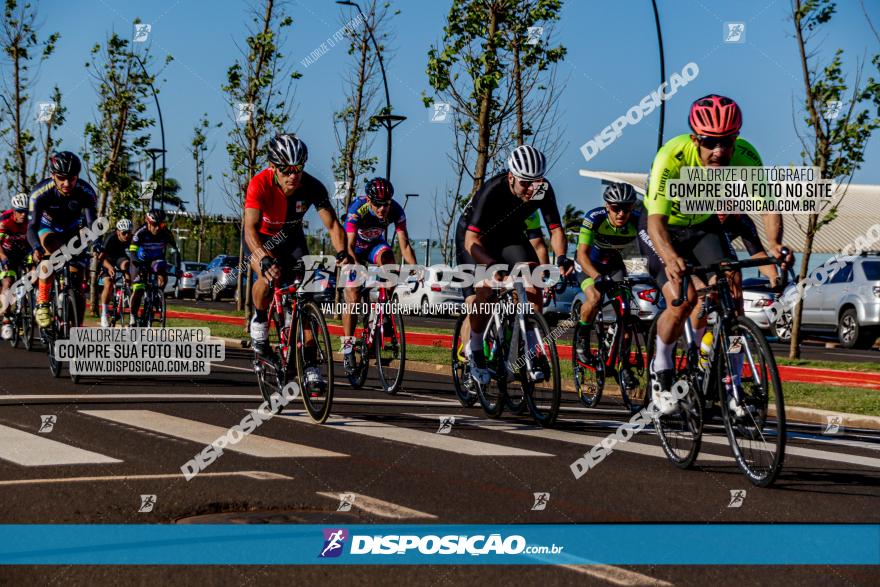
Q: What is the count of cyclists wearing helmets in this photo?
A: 9